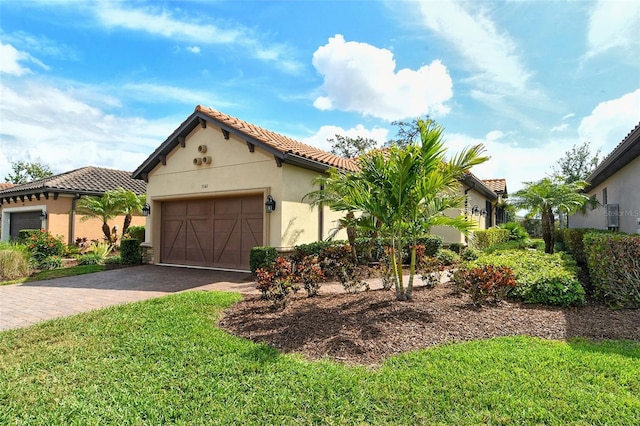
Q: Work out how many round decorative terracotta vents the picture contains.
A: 3